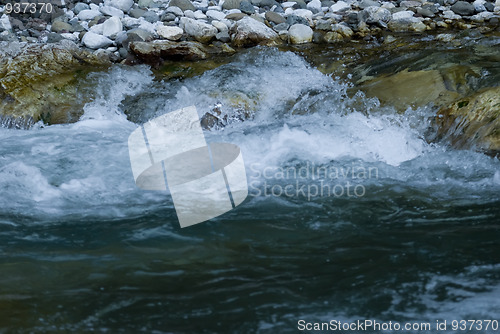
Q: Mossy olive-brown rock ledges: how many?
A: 2